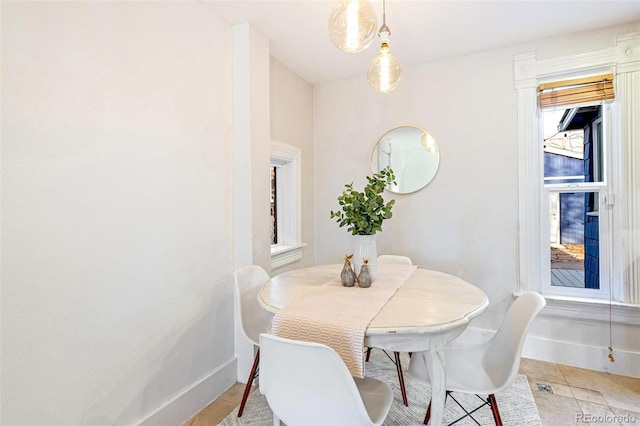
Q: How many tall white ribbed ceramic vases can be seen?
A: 1